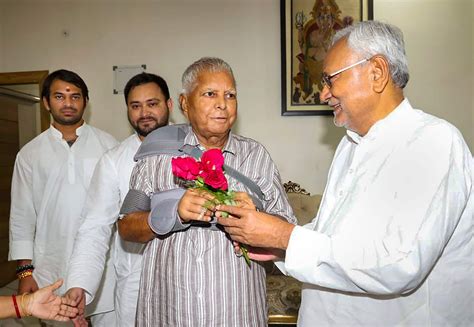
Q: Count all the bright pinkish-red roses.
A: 3